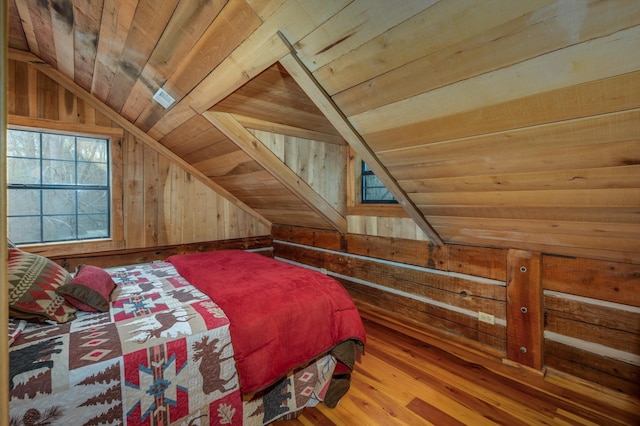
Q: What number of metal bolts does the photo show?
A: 3